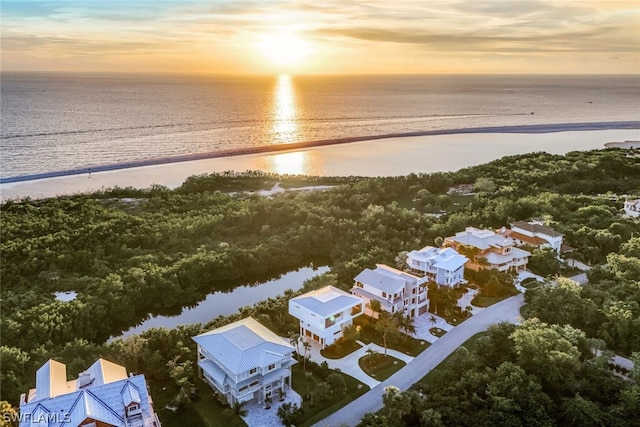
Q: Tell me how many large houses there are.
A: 7